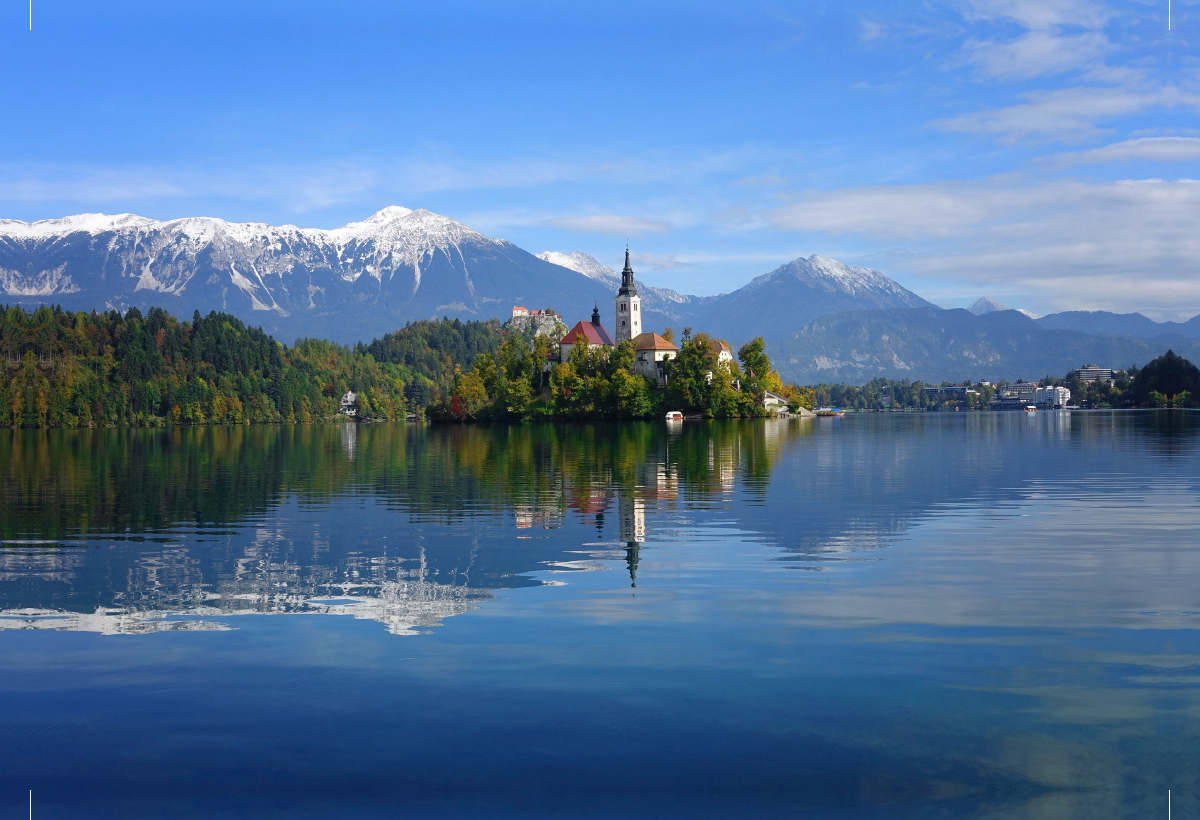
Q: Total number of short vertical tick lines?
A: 4